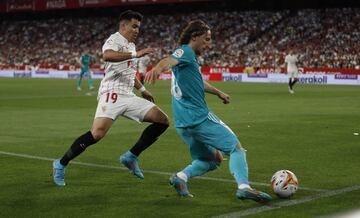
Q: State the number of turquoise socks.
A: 4